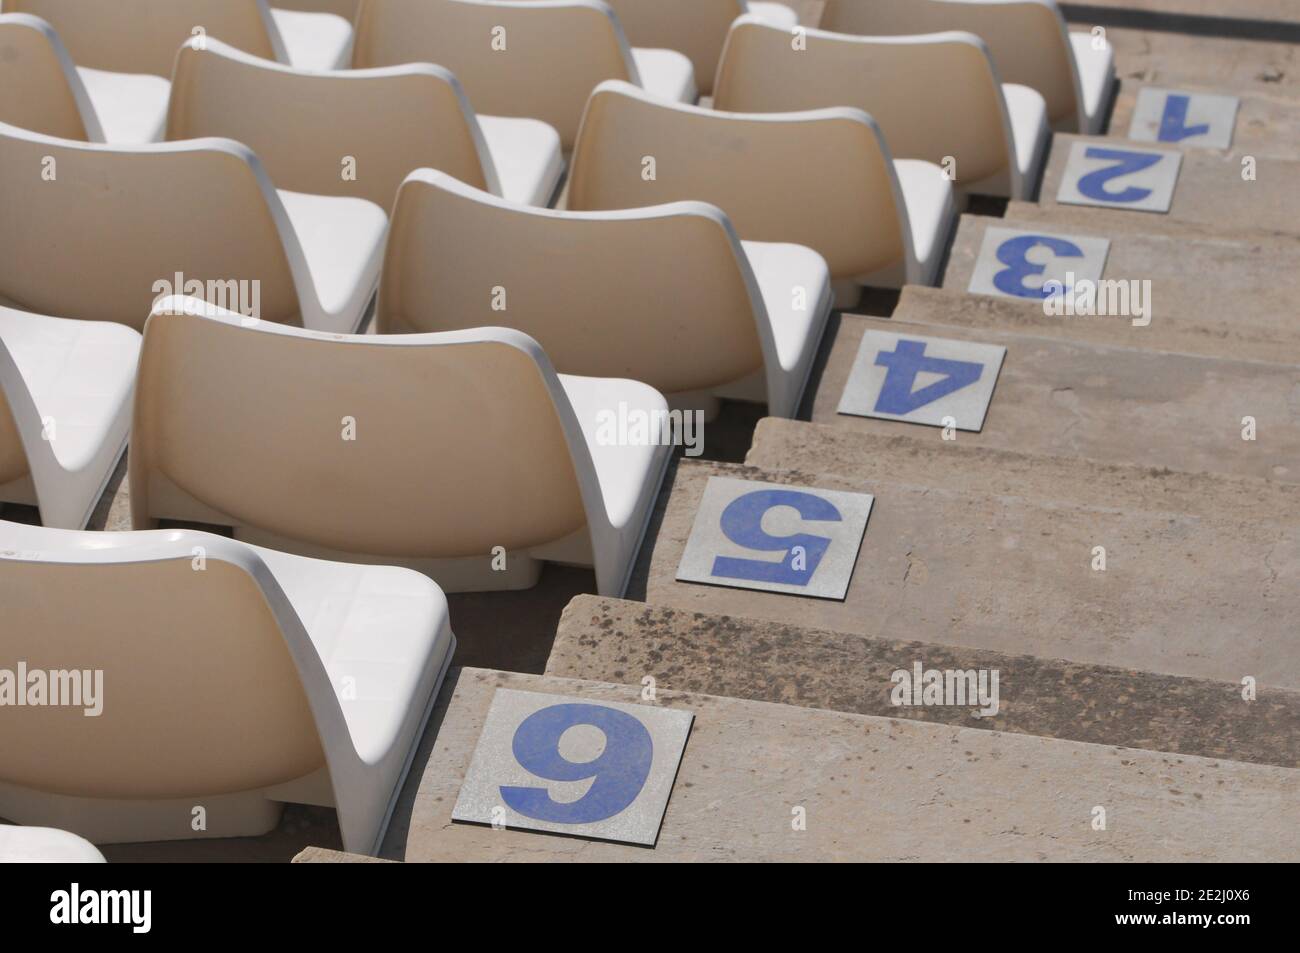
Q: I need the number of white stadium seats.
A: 15